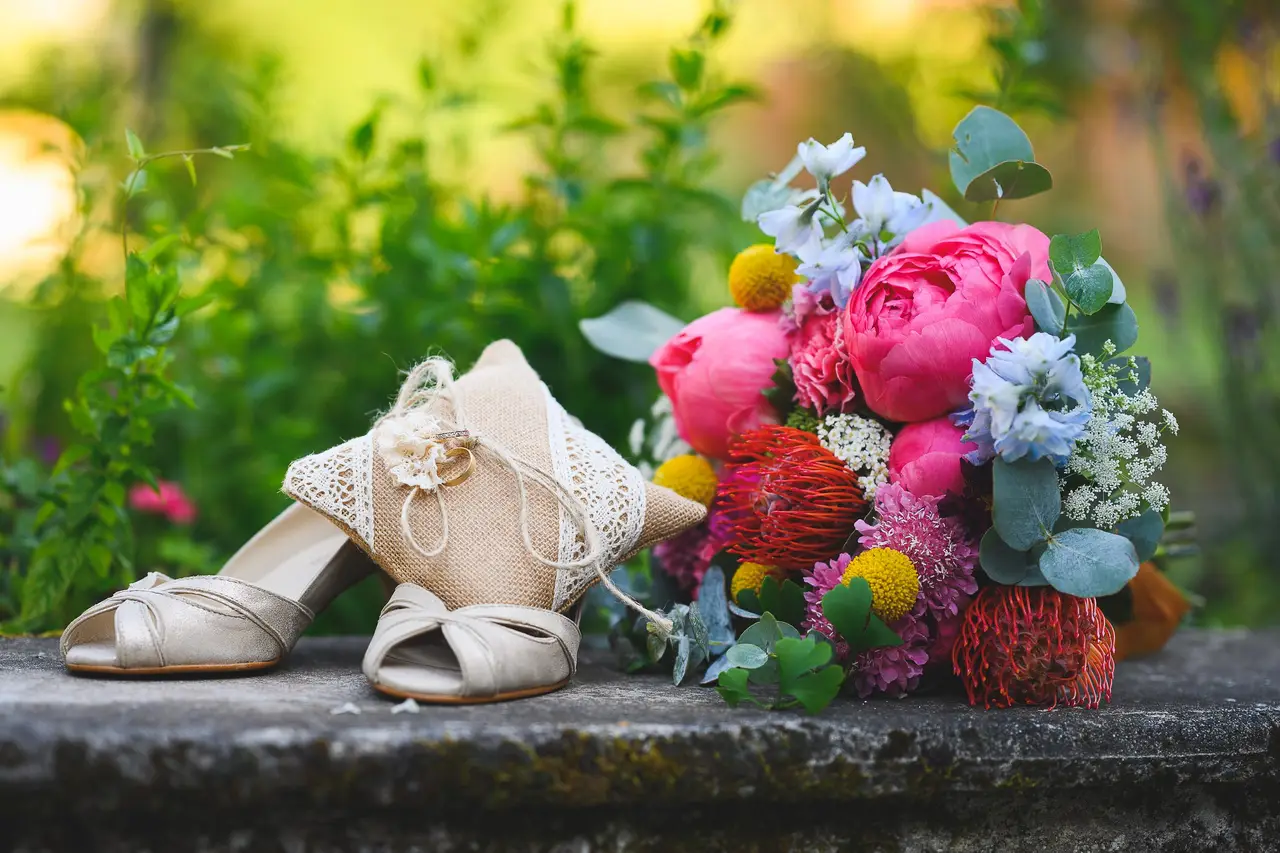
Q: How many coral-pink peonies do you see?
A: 3